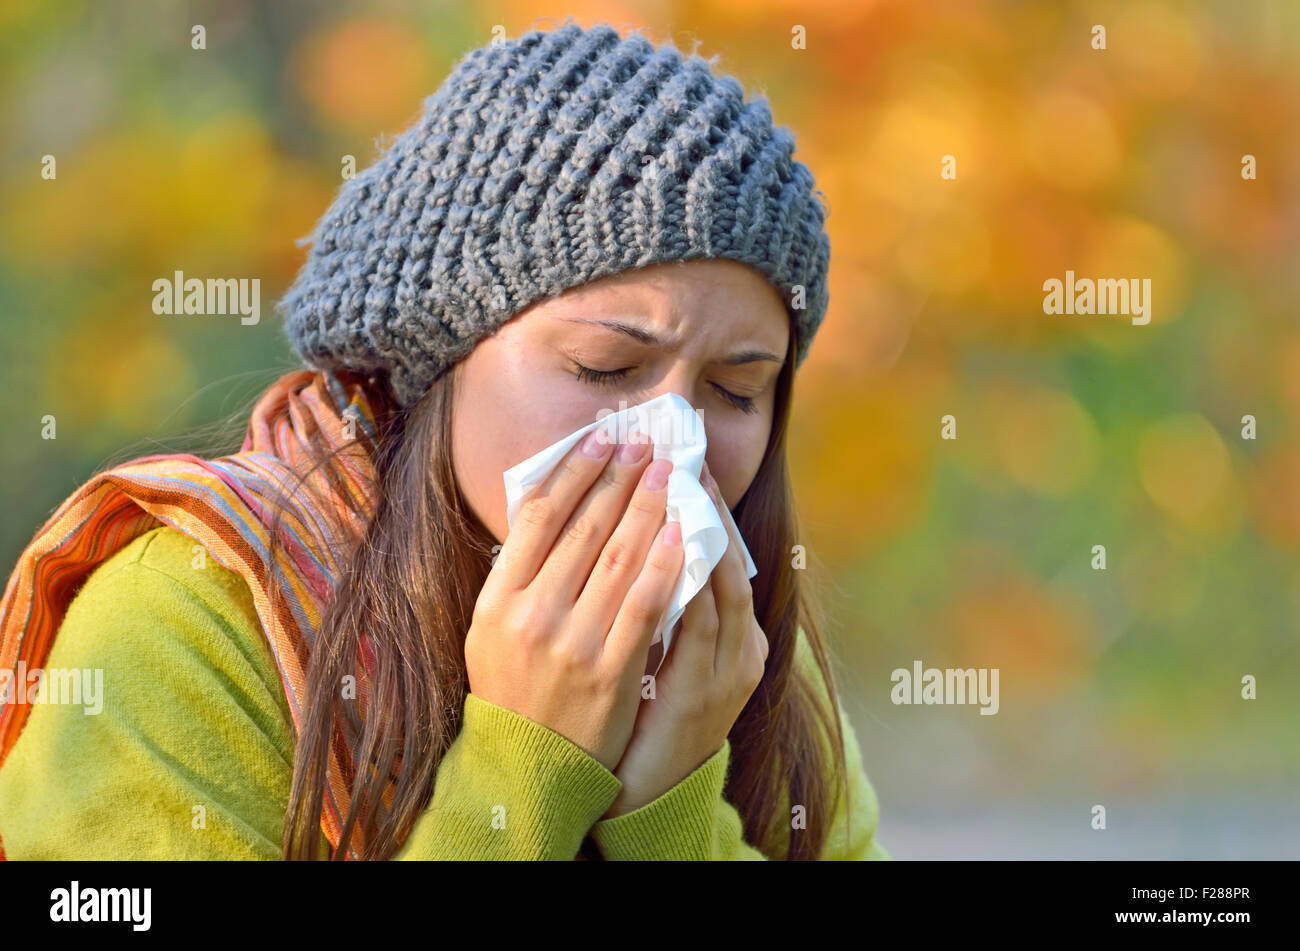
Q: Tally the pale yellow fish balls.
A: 0